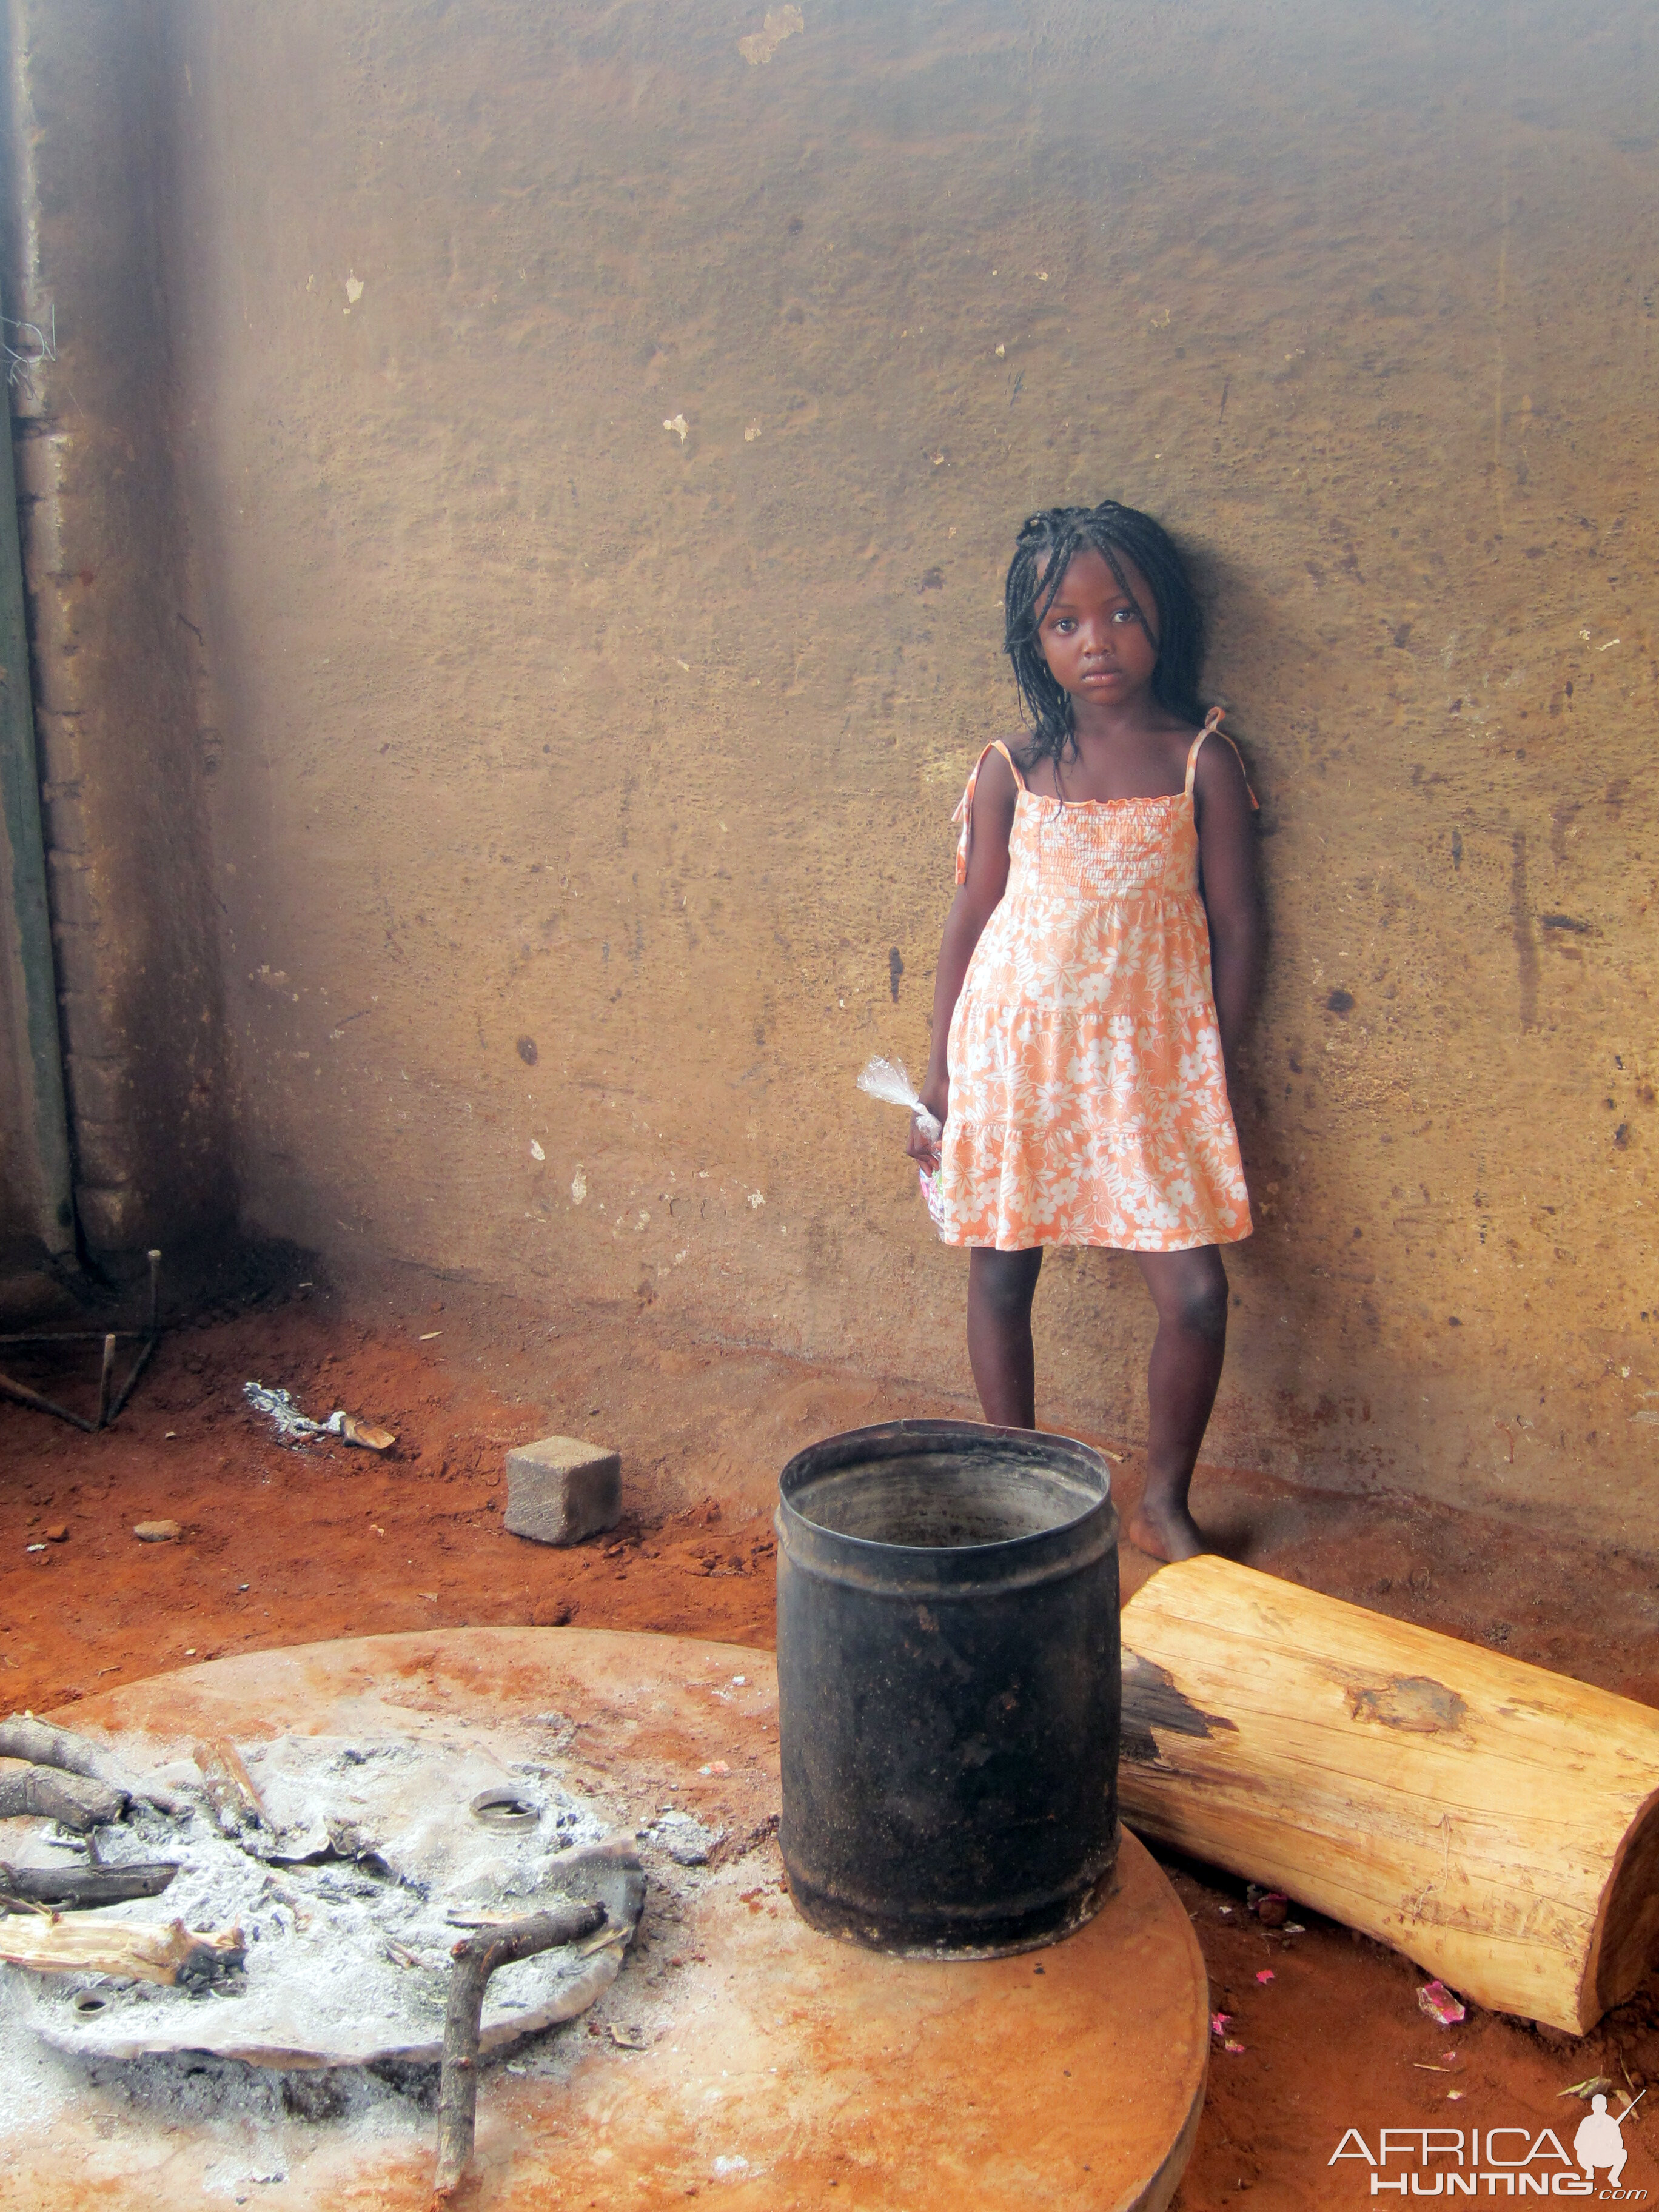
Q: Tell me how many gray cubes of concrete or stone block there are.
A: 1